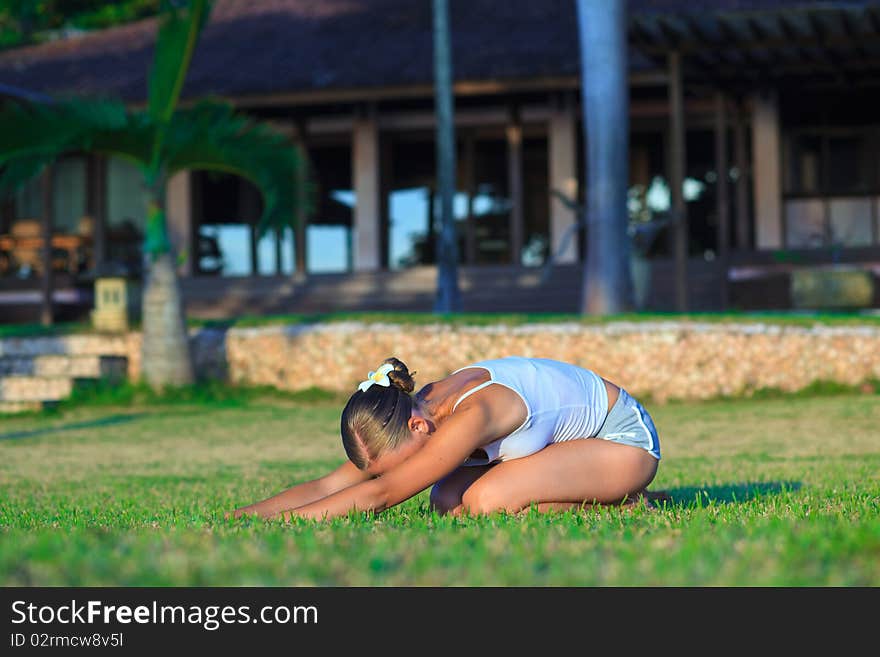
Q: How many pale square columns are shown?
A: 4